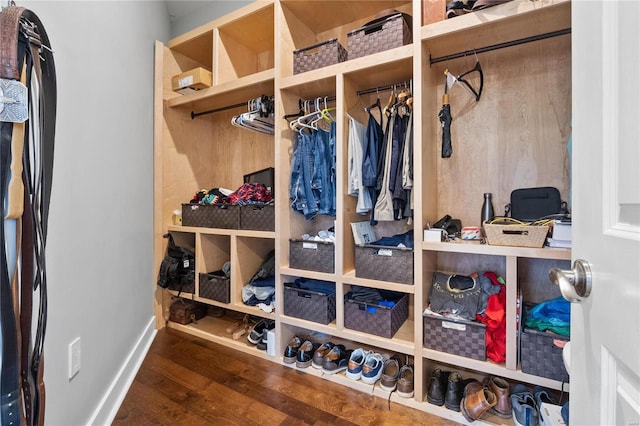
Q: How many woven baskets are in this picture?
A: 12